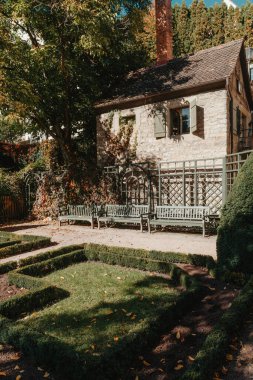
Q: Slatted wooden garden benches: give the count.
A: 3